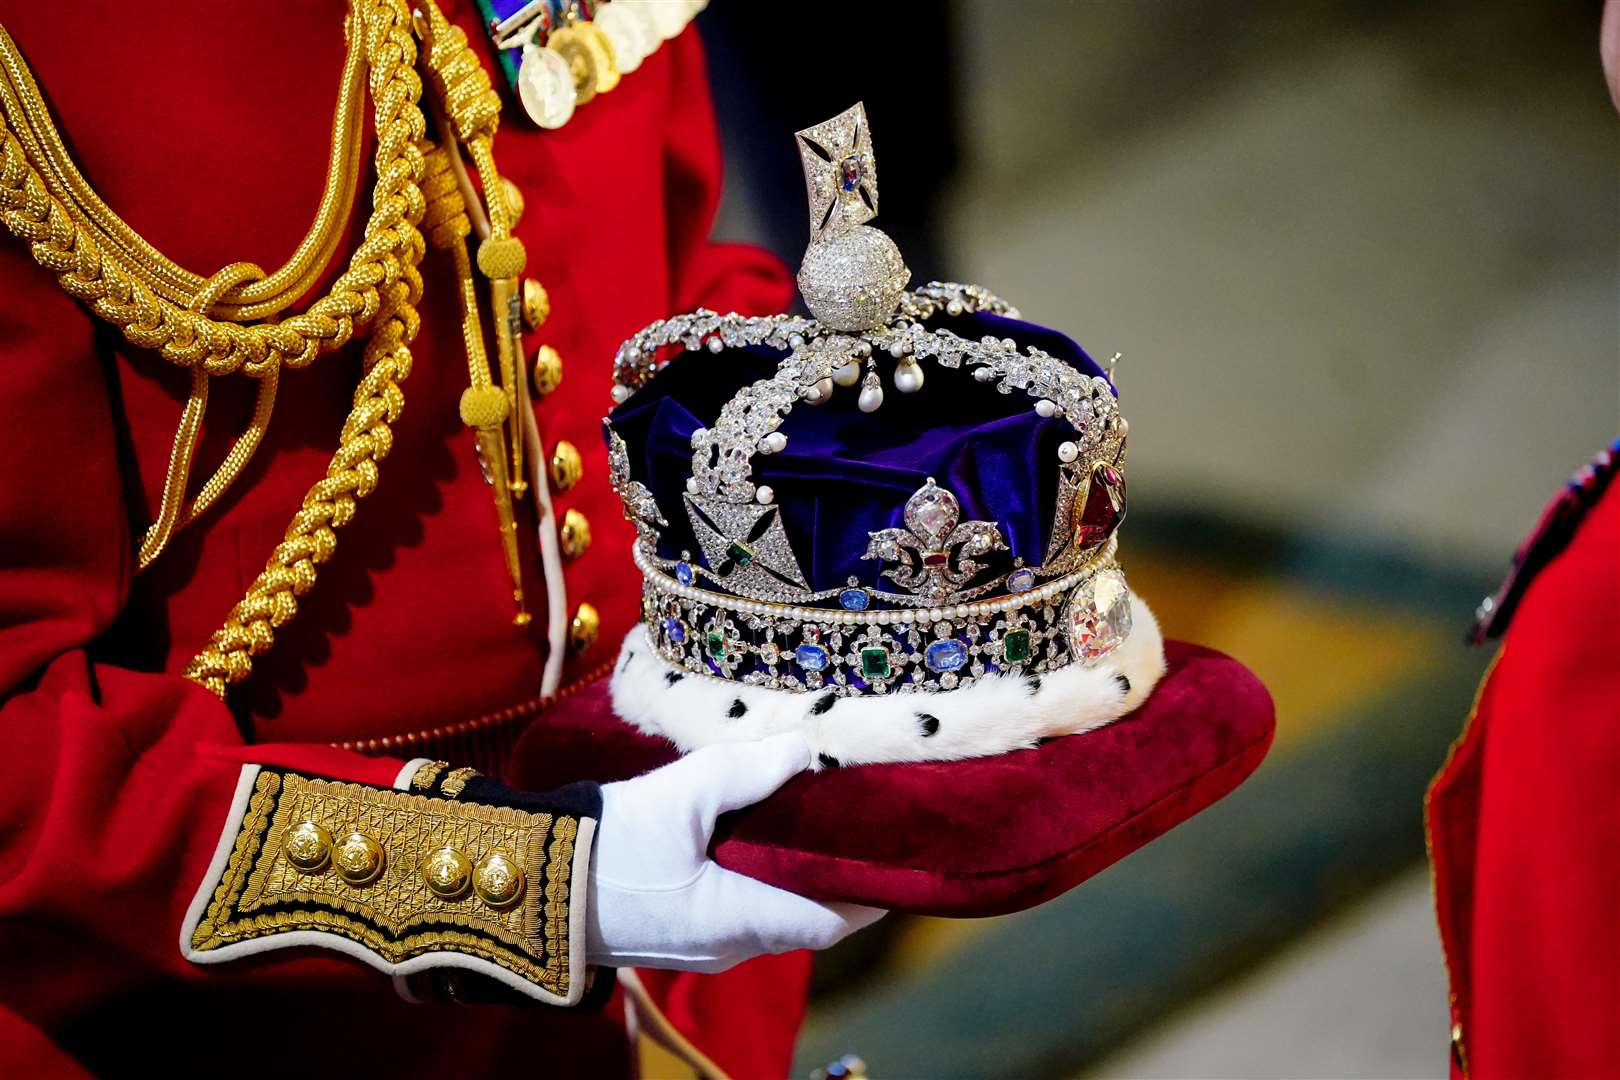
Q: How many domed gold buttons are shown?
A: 10